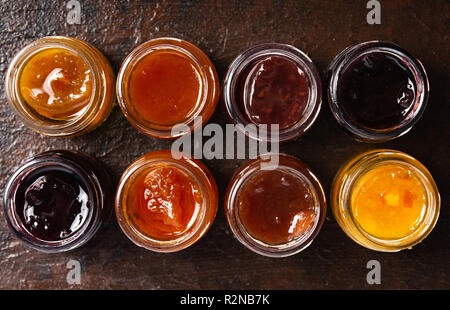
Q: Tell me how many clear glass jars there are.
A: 8